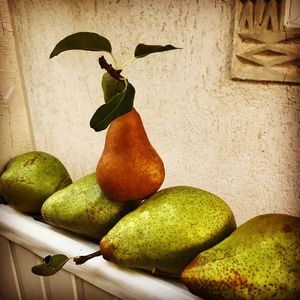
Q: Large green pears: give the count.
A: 4